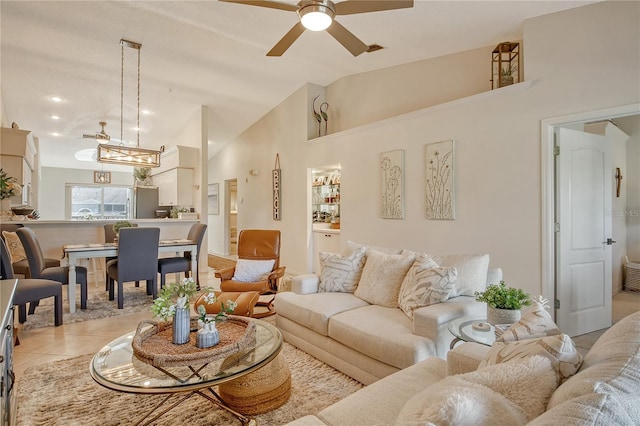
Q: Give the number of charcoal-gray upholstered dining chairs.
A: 6